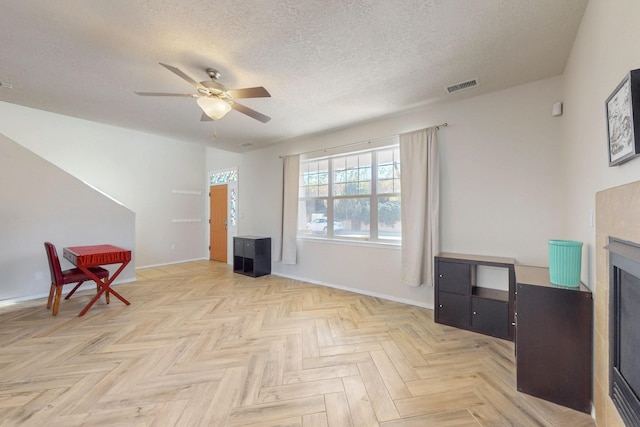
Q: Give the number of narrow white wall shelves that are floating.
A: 2